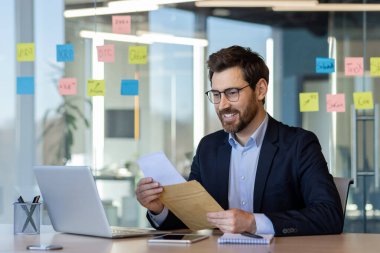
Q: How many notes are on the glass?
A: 15